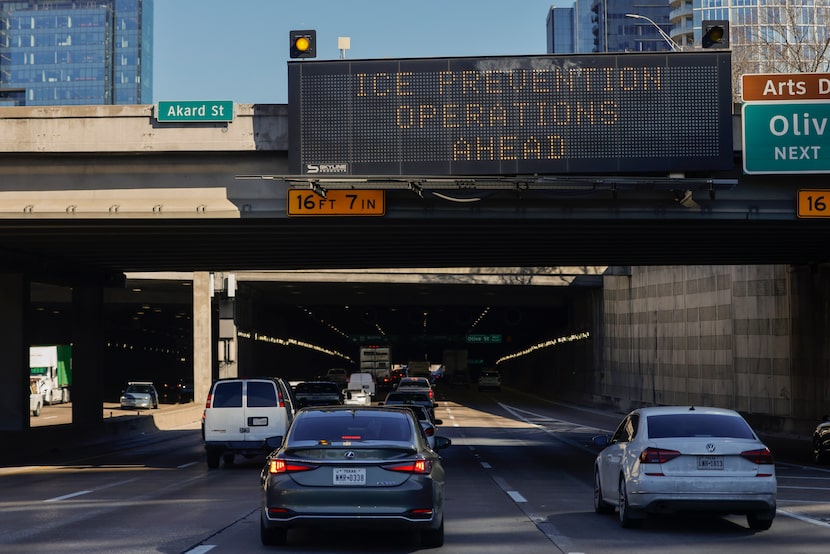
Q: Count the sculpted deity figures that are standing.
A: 0